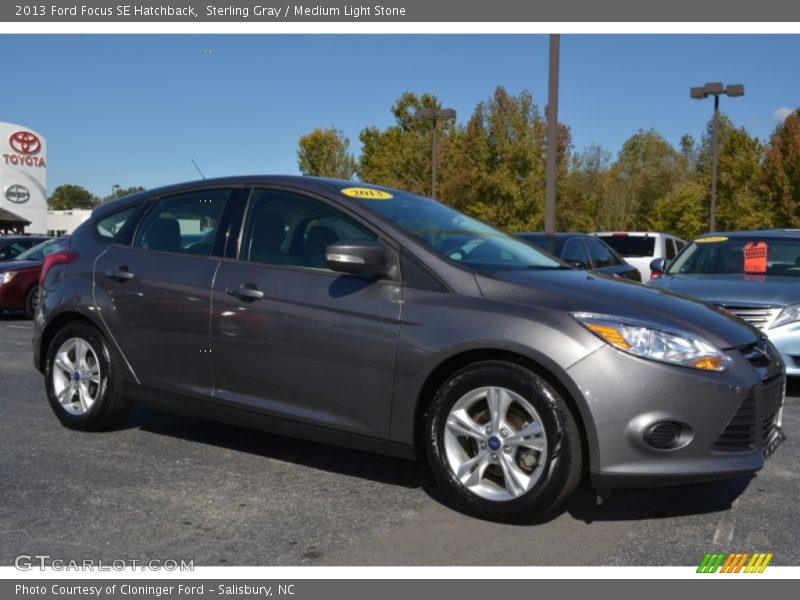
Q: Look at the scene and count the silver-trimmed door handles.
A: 2